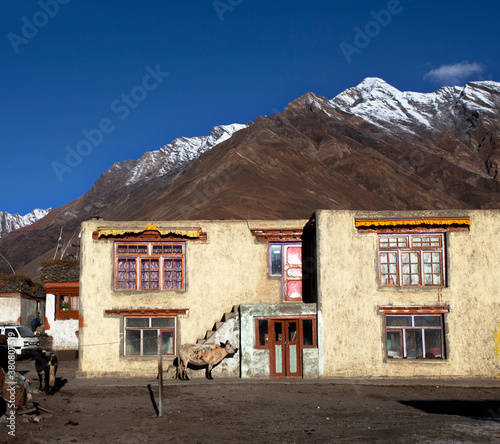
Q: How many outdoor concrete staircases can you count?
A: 1